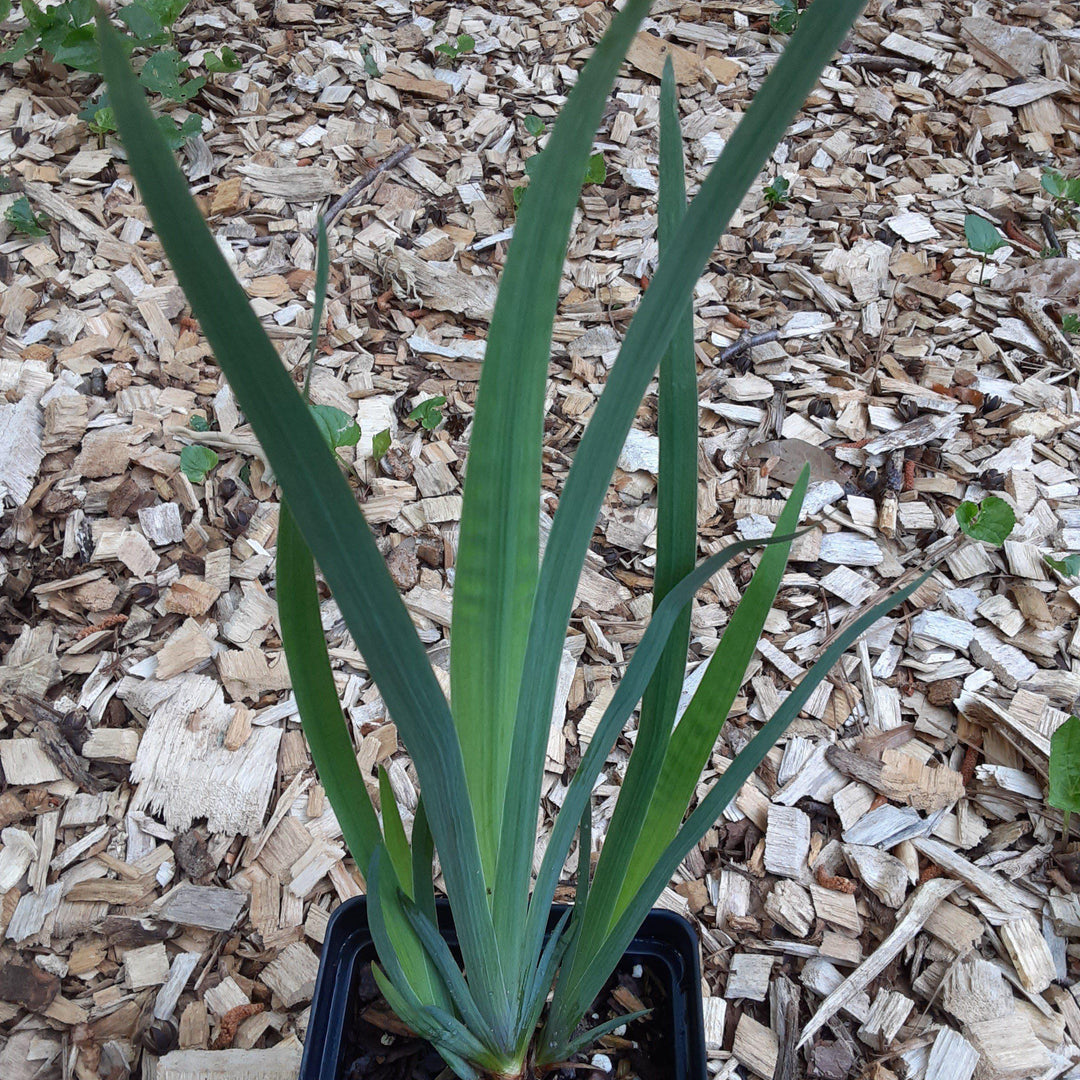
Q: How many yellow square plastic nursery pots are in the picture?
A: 0